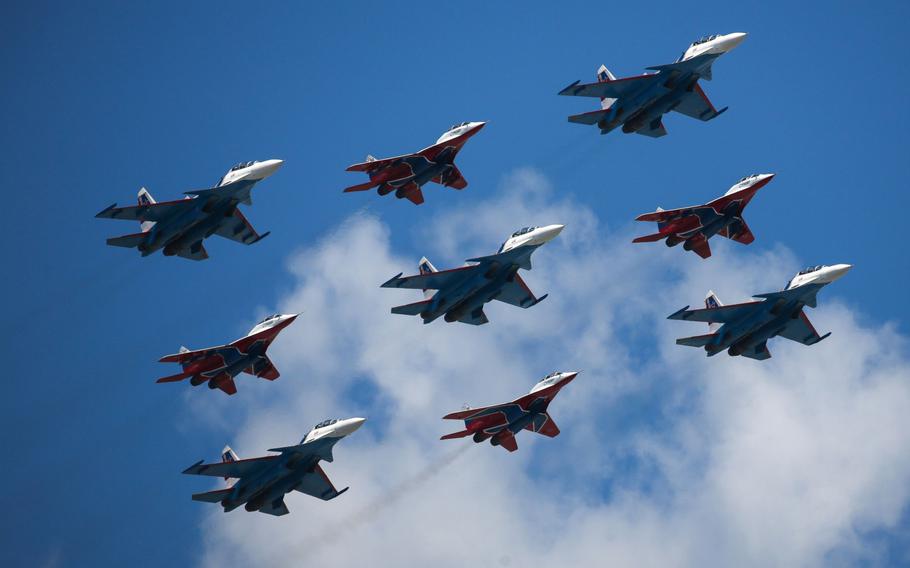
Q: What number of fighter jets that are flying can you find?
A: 9